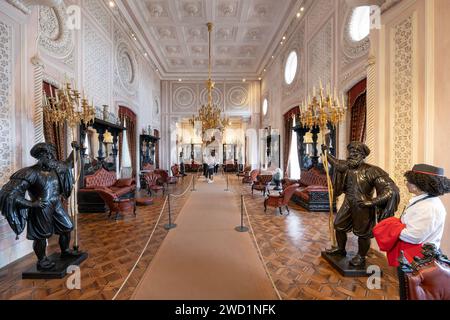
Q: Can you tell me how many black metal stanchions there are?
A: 4